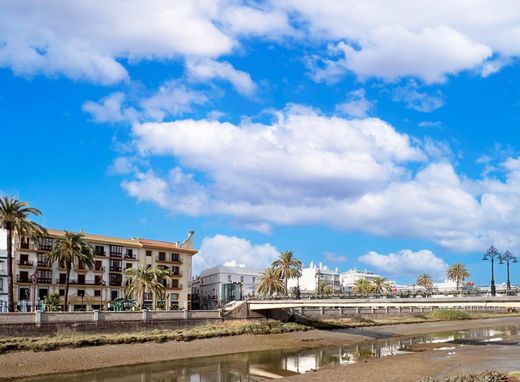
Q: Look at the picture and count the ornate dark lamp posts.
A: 2